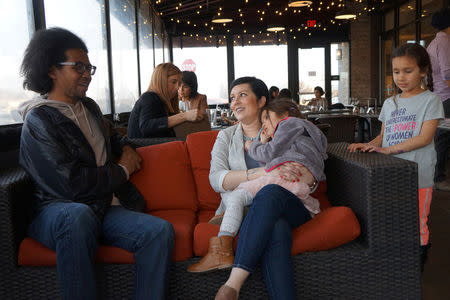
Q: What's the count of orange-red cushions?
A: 4